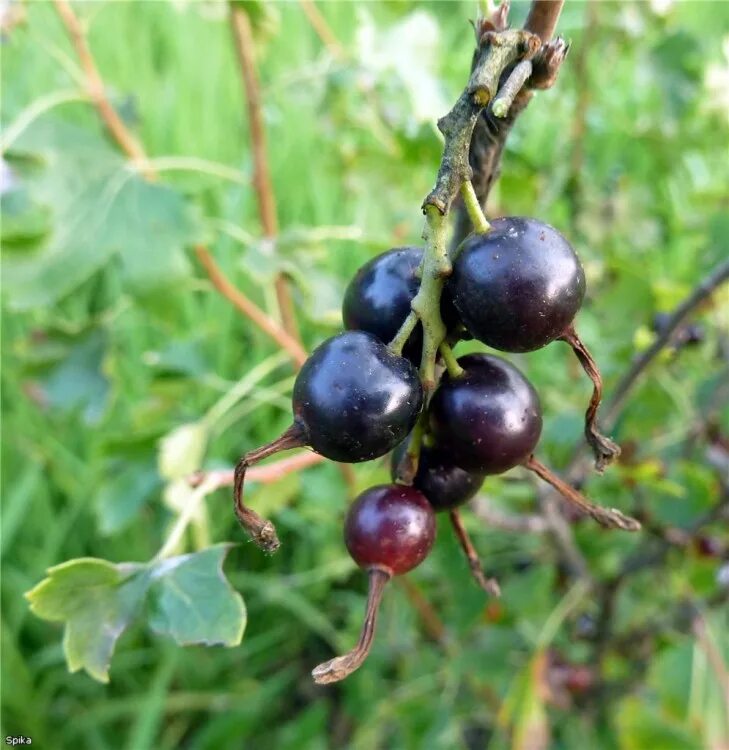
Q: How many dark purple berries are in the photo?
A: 5